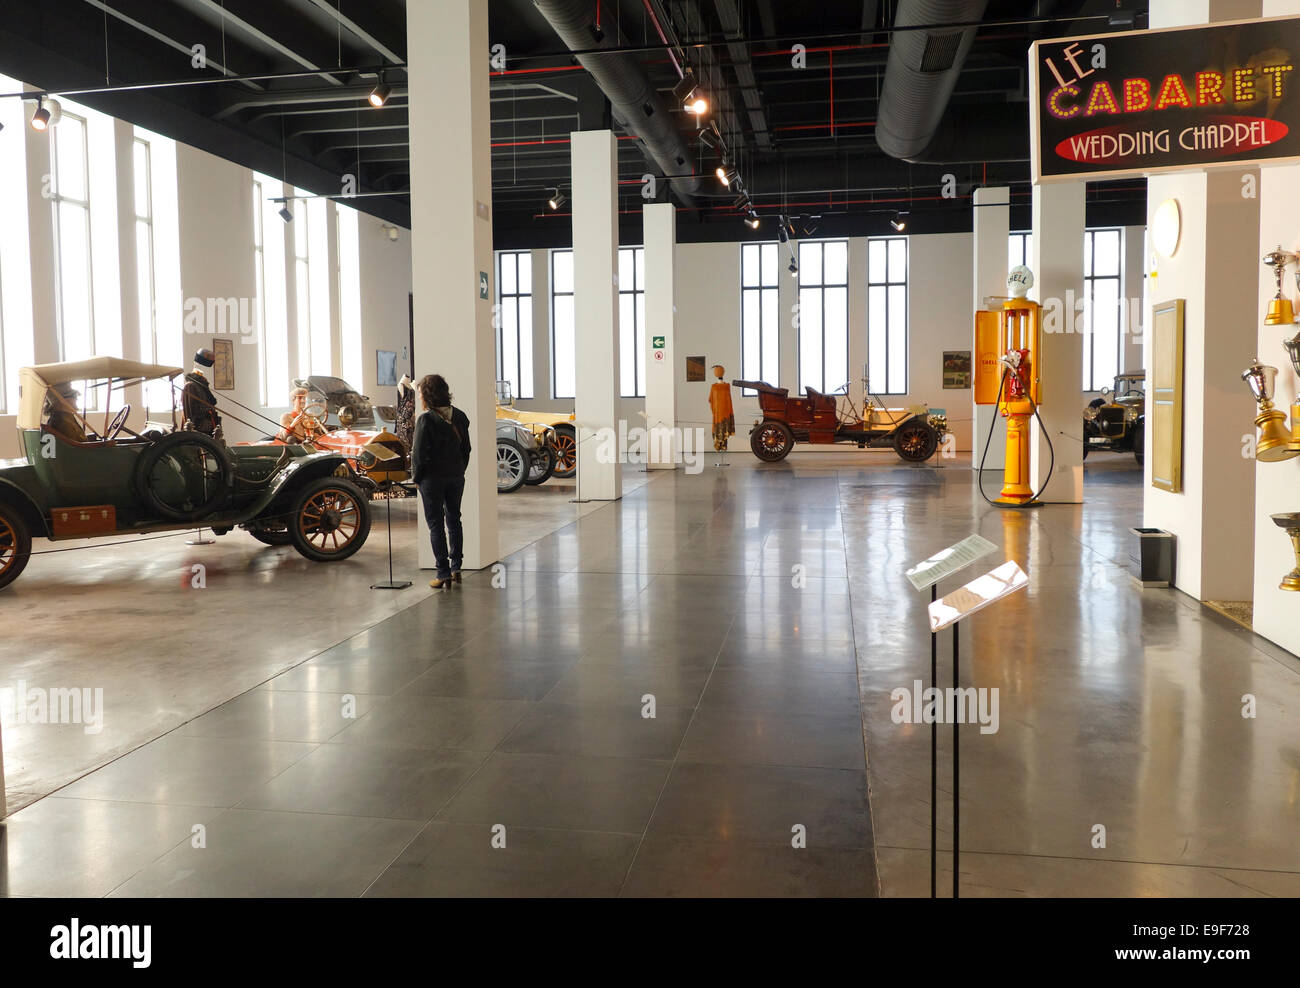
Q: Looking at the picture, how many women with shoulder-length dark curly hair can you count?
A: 1